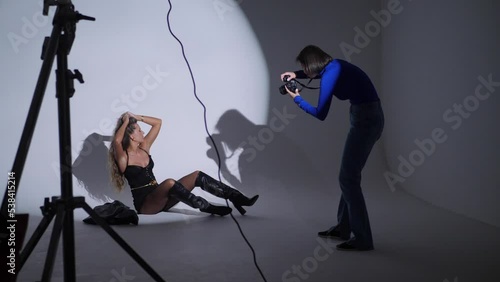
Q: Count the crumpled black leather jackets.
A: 1